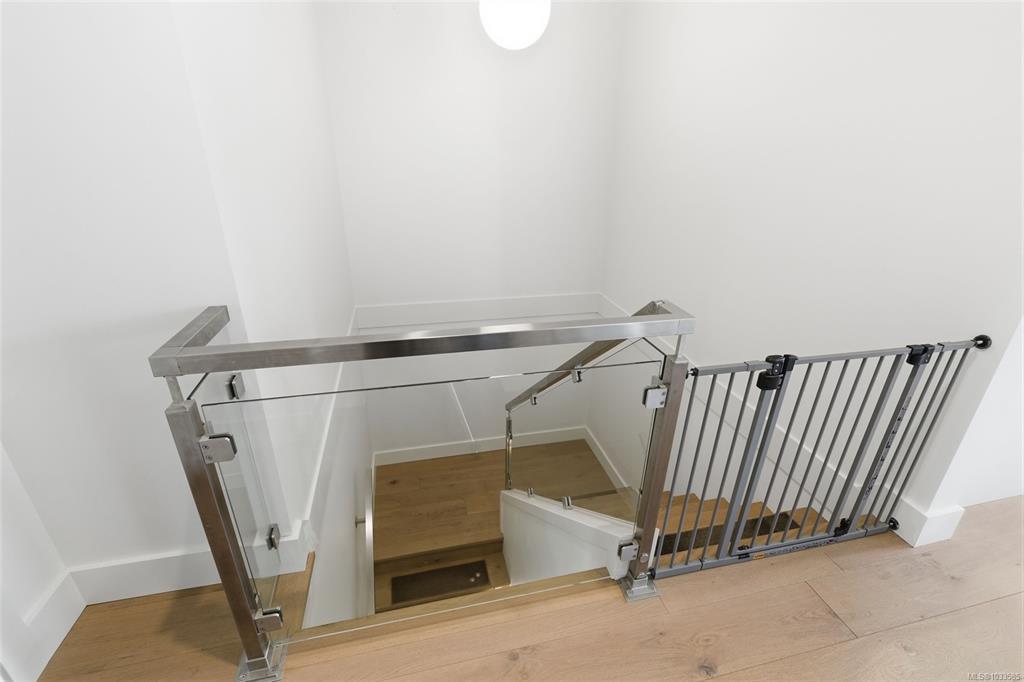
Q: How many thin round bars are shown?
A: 12